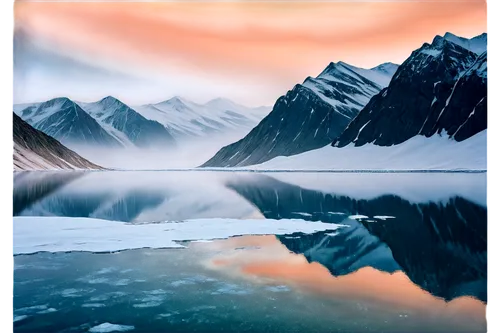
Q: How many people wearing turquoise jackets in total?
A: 0